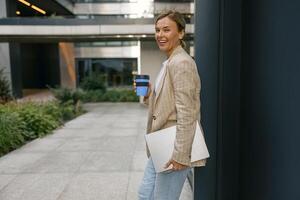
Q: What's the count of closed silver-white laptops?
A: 1